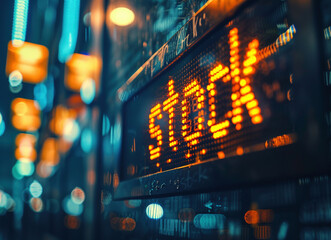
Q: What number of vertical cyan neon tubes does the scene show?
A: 2